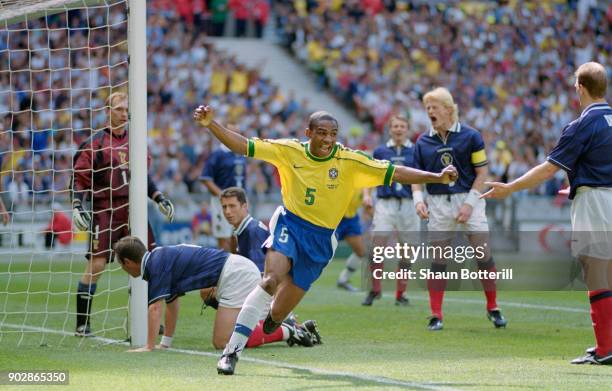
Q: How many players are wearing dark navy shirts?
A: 6